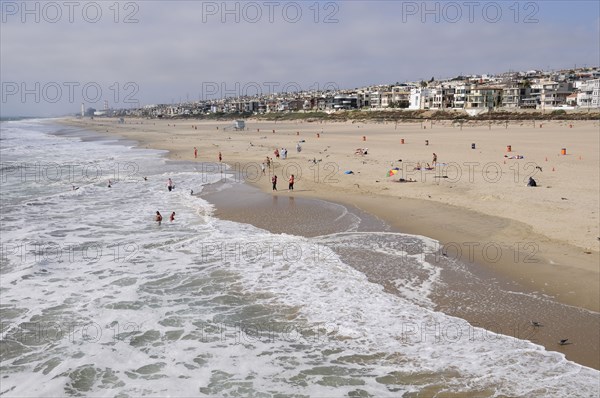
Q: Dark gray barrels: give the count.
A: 2